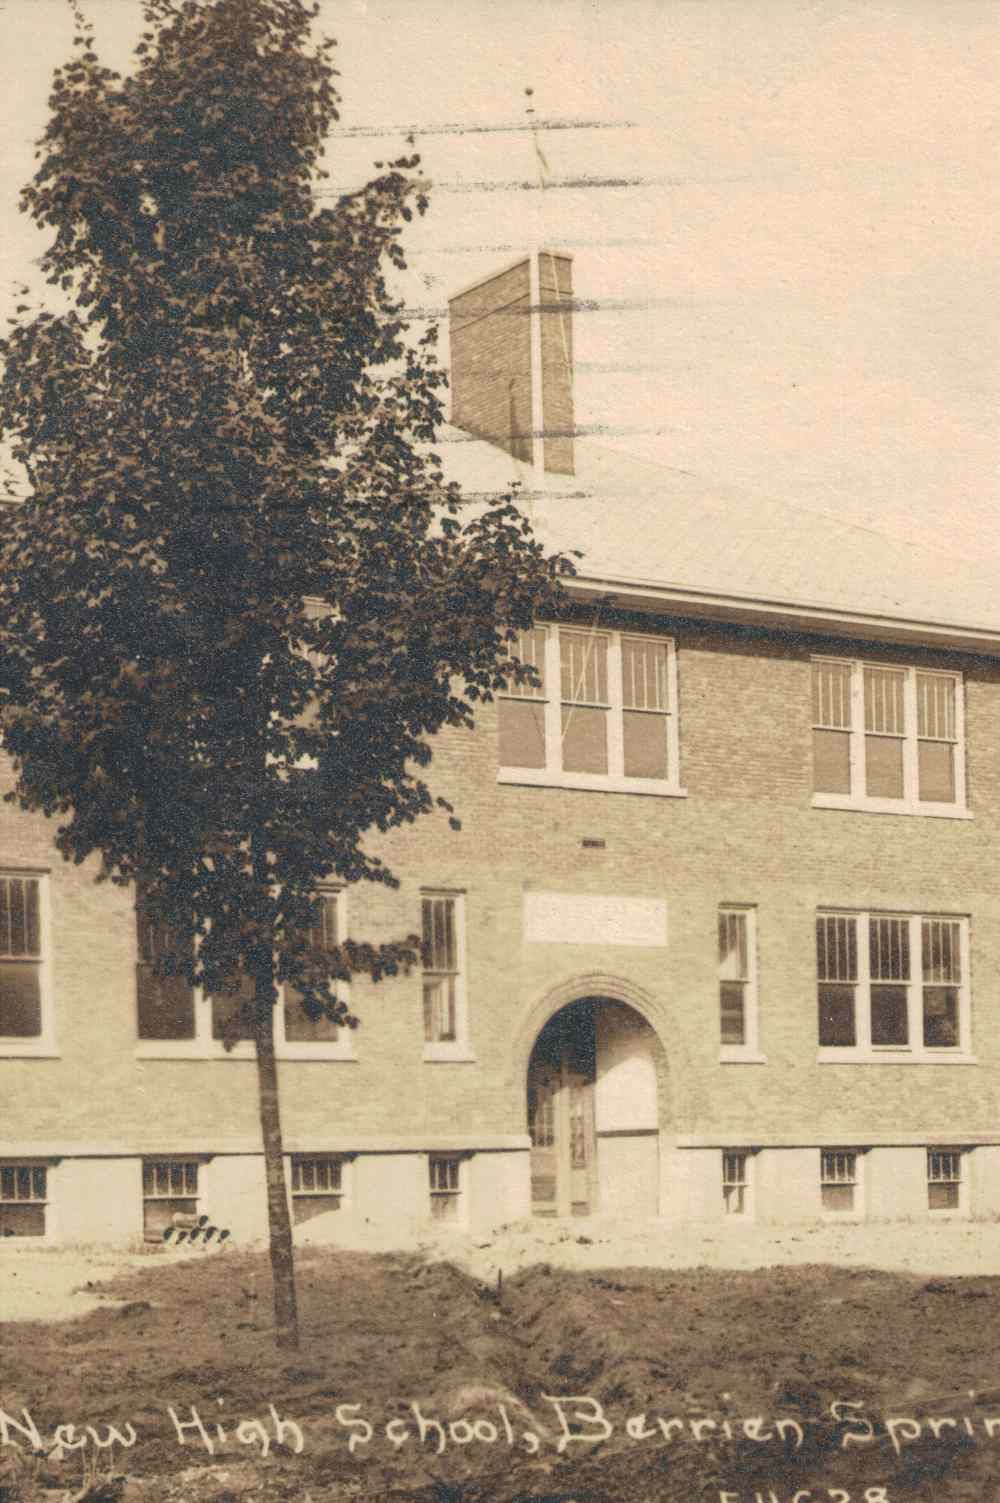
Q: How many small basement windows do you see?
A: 7